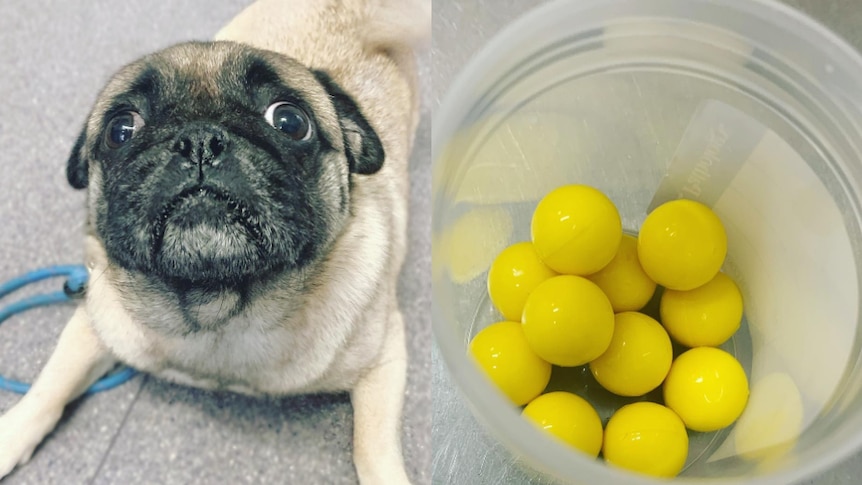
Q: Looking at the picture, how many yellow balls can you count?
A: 11